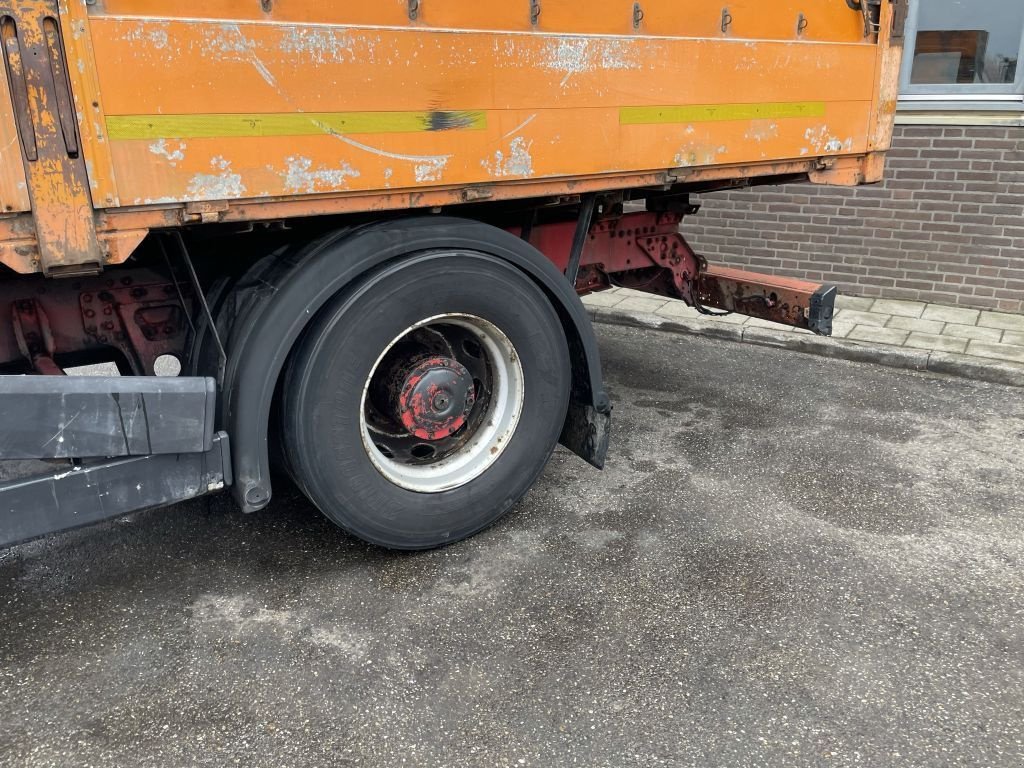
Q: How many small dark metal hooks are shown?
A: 6